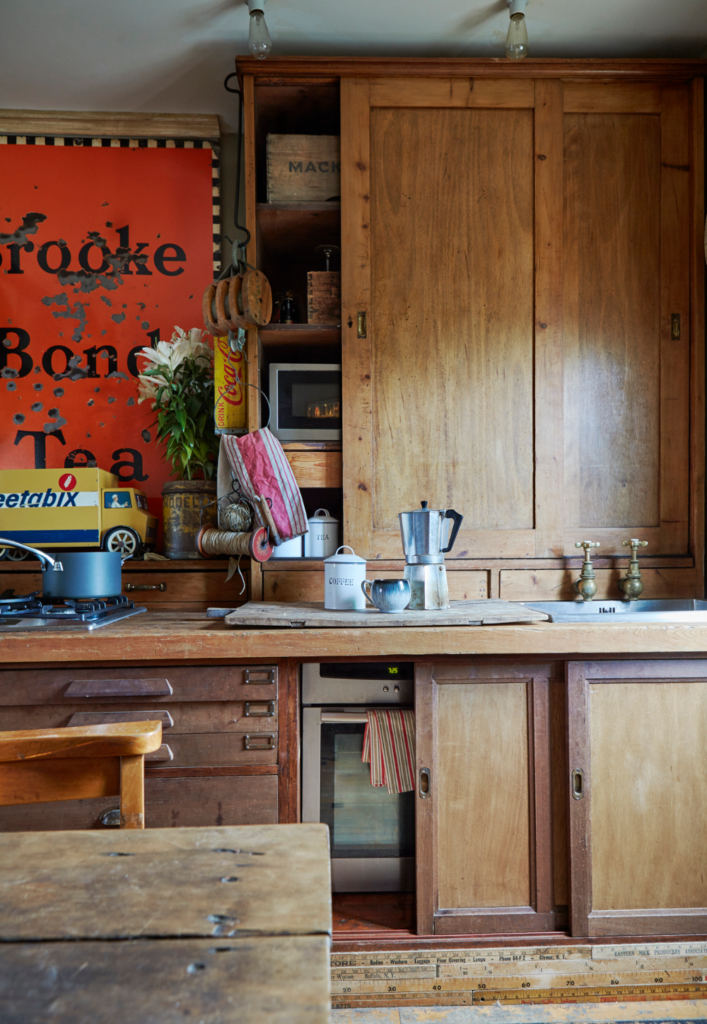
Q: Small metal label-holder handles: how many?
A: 3